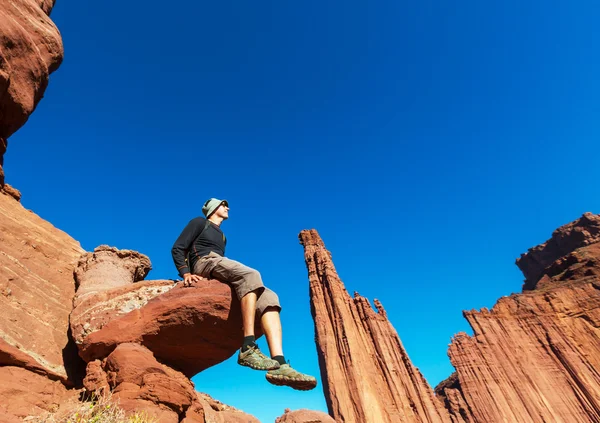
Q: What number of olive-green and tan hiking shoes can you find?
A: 2